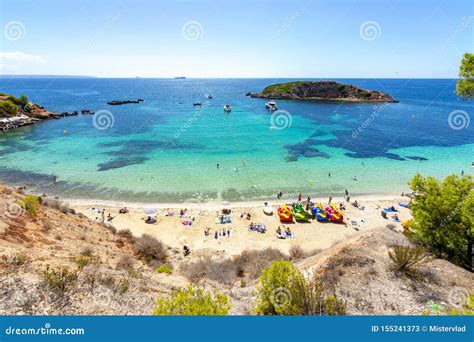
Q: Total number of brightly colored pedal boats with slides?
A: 4